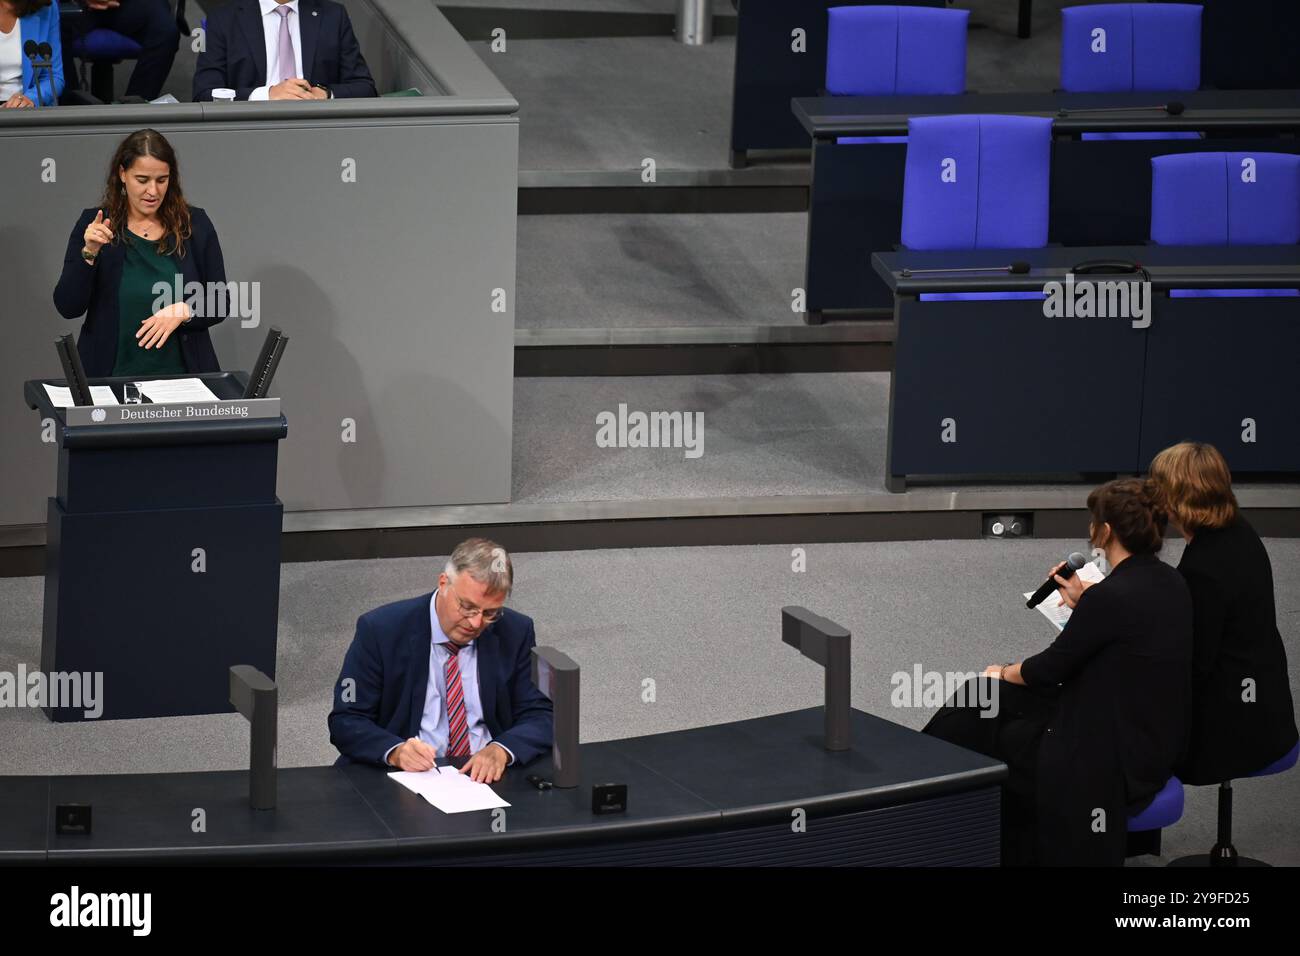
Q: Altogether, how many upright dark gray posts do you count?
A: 3